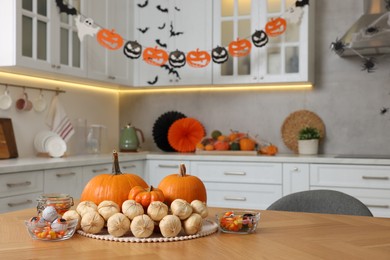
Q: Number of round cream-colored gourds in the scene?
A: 12